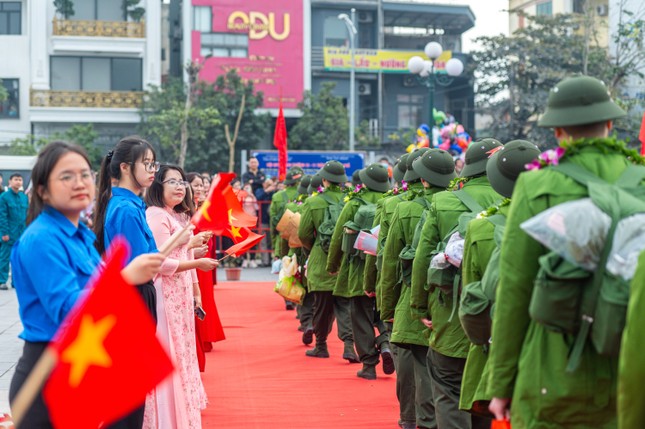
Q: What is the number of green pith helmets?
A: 12